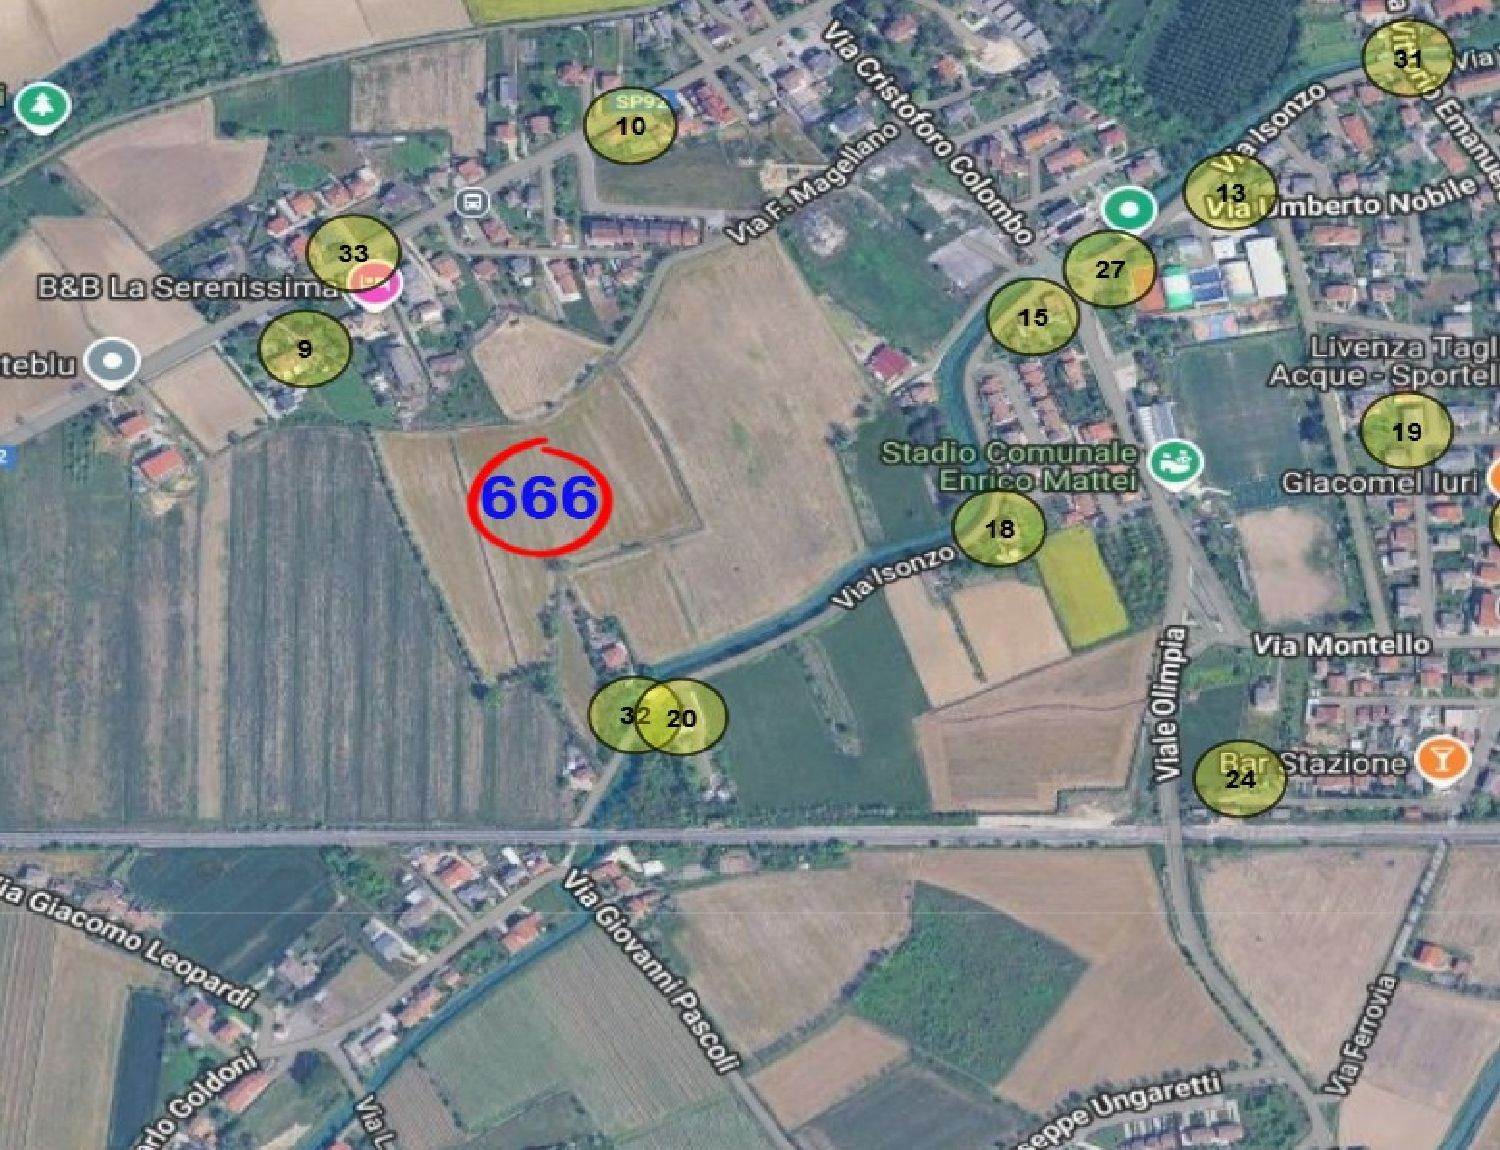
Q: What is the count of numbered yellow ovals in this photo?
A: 12